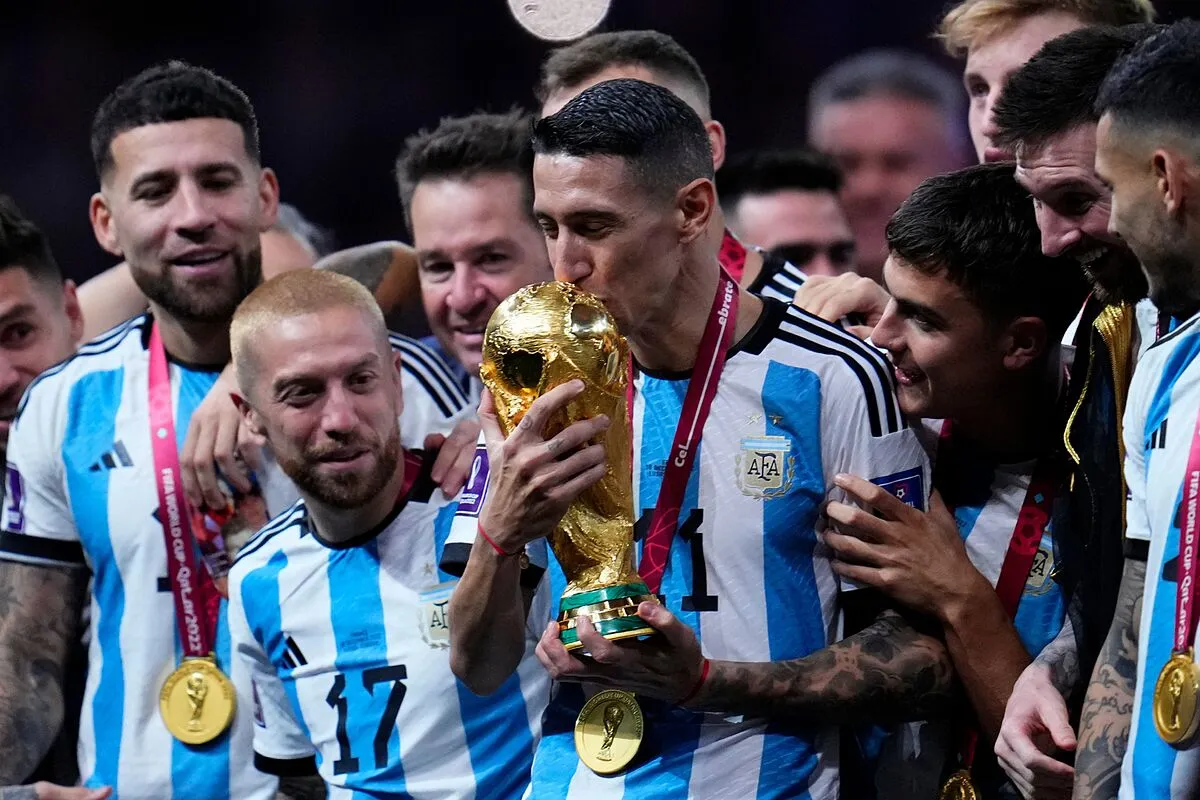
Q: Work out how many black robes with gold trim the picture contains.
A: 1